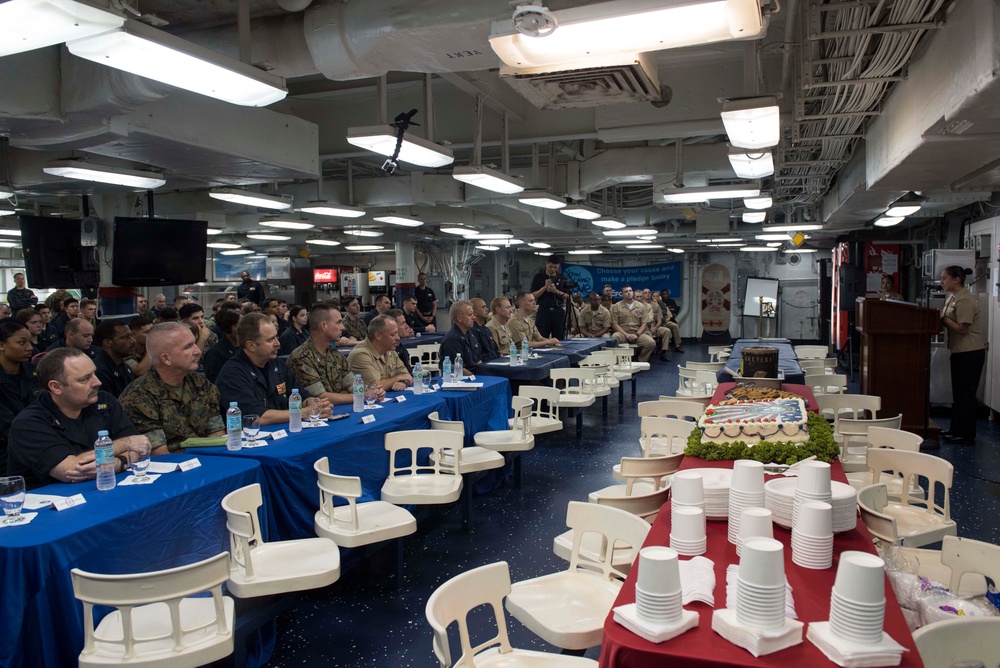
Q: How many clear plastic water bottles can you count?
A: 9